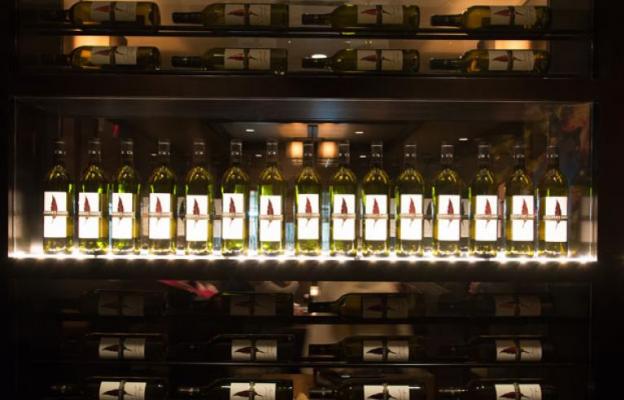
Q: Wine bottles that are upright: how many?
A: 15